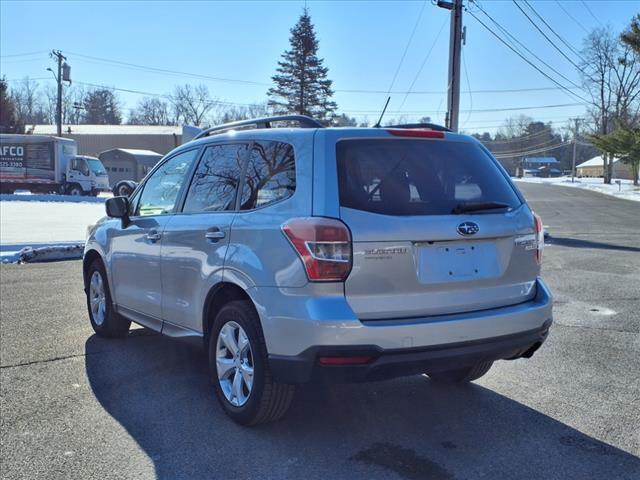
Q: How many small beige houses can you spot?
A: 1